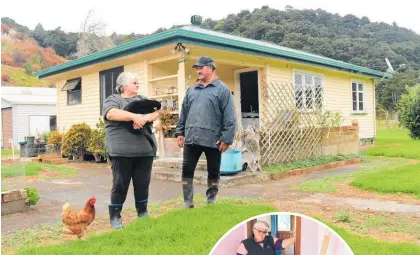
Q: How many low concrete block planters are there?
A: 1